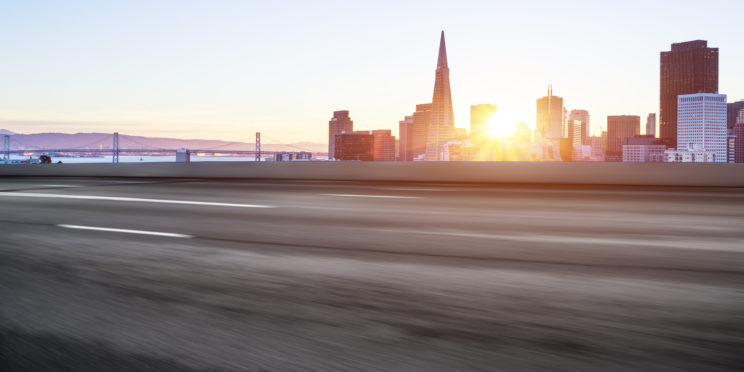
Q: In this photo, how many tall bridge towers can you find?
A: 3